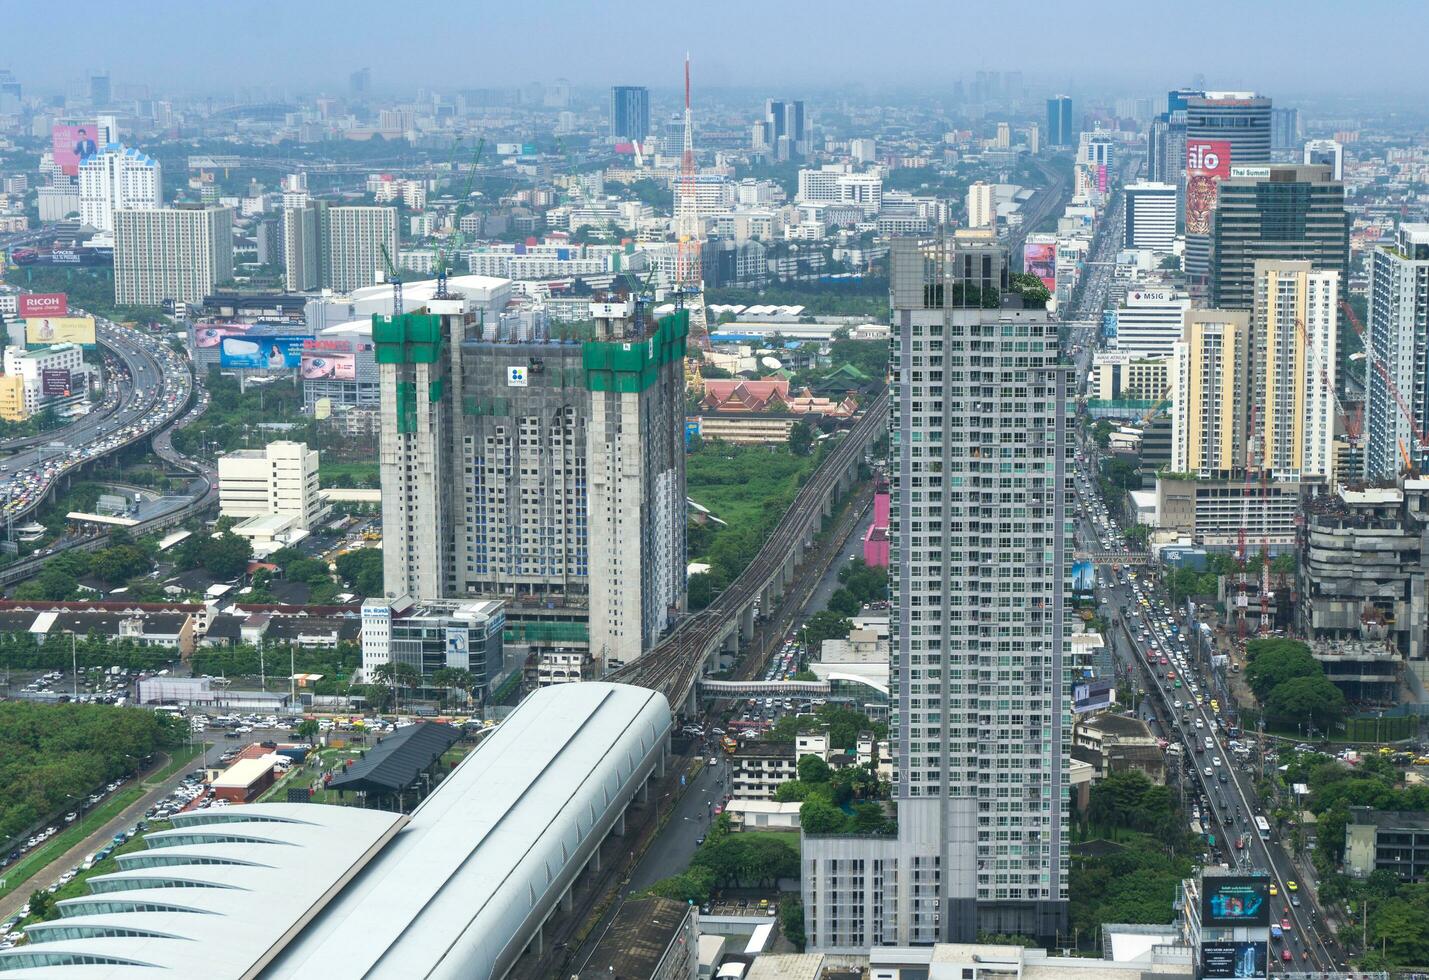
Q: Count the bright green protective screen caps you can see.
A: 2